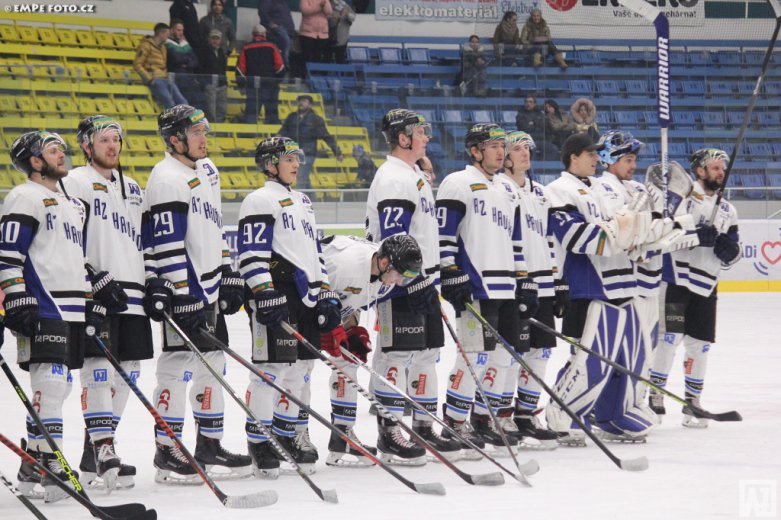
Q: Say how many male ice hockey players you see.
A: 11